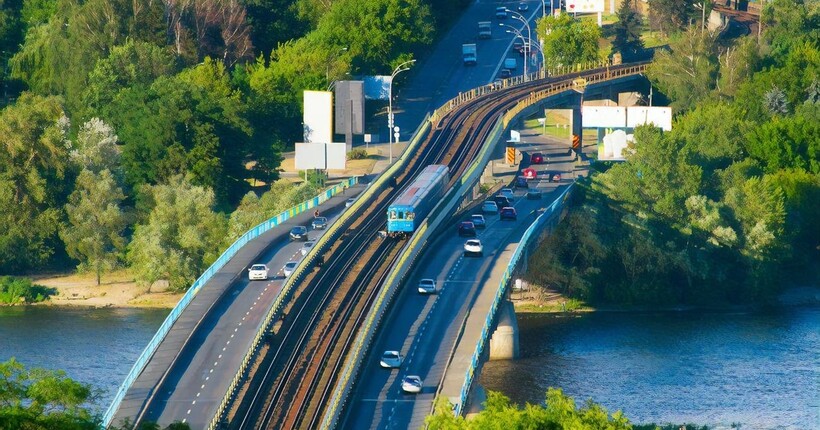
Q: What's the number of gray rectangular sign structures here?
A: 1